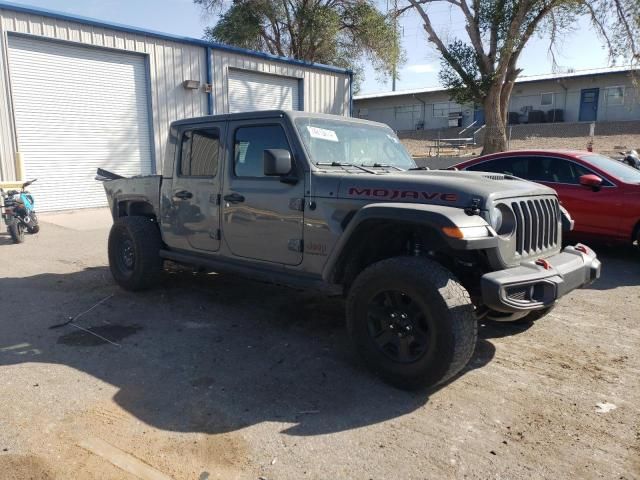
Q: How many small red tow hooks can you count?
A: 2